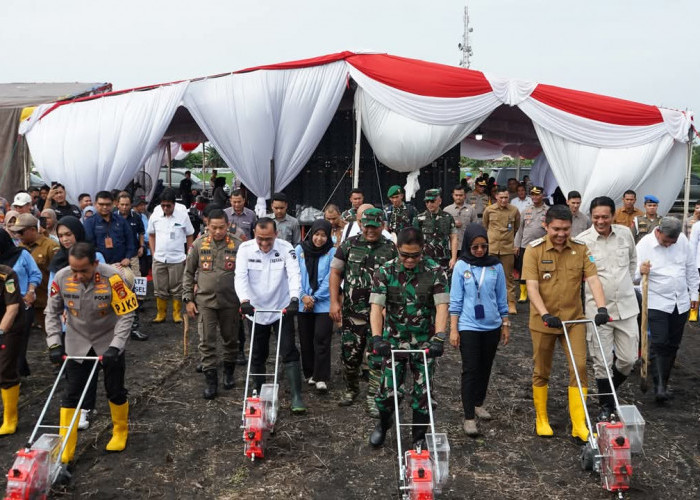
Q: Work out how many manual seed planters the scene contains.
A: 4